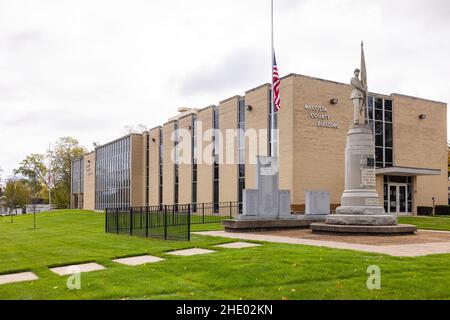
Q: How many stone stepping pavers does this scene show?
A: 5